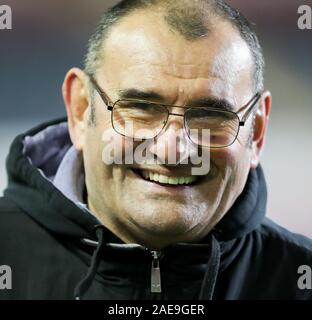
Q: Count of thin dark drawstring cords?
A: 2